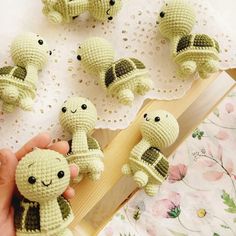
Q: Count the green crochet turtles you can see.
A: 7